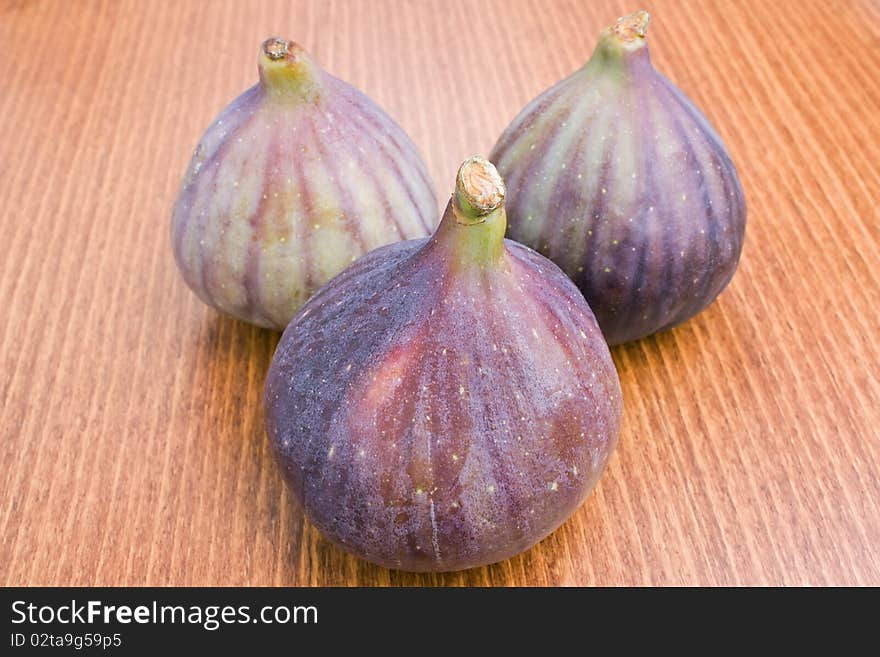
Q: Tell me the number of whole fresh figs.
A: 3